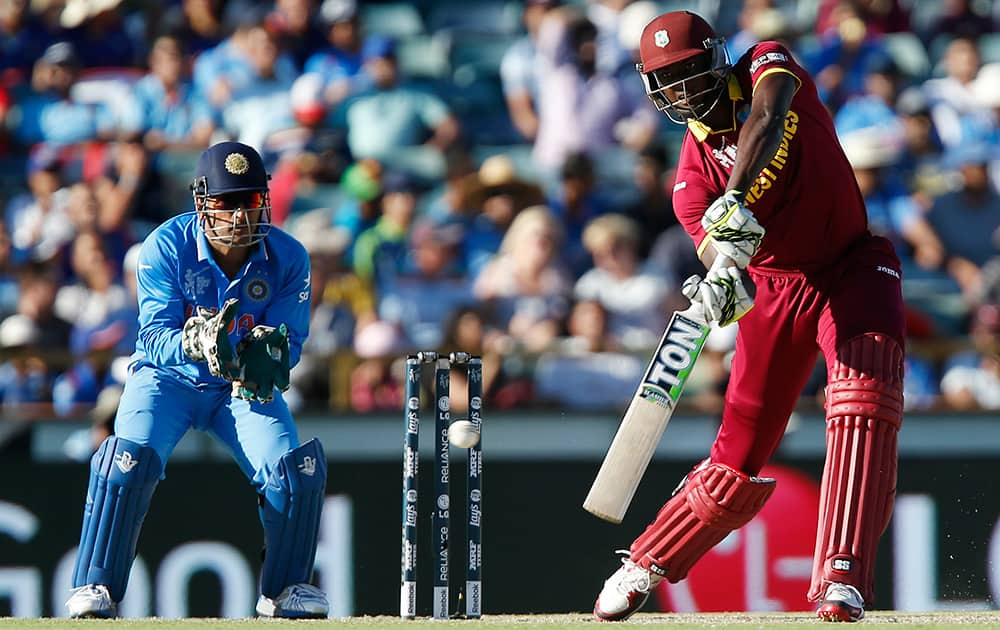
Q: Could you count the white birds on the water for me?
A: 0